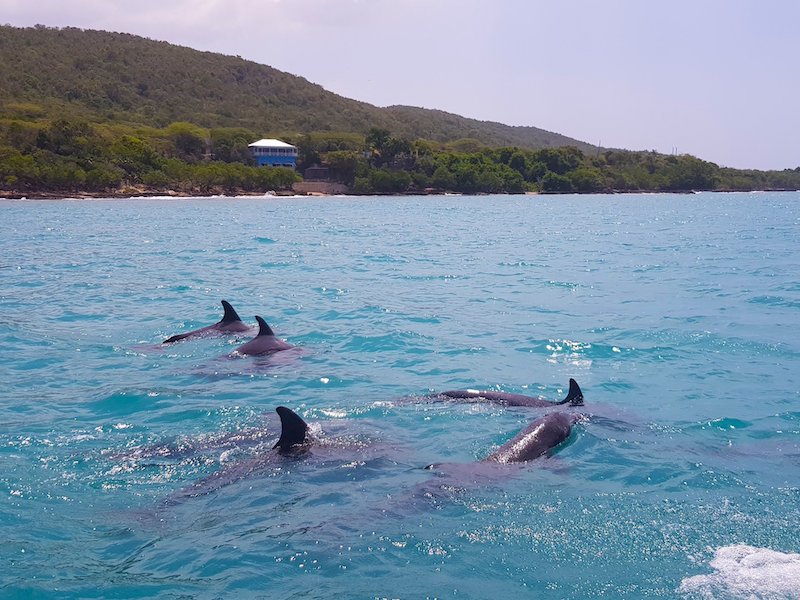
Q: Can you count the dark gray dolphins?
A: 5